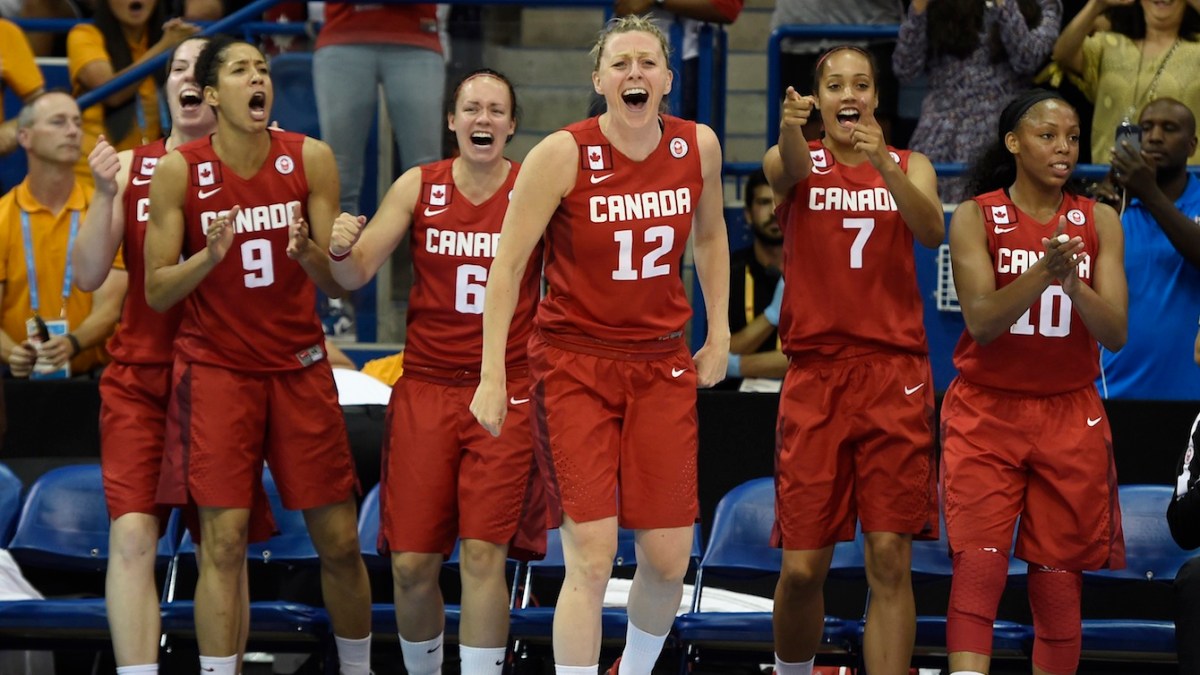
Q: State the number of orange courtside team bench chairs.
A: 0